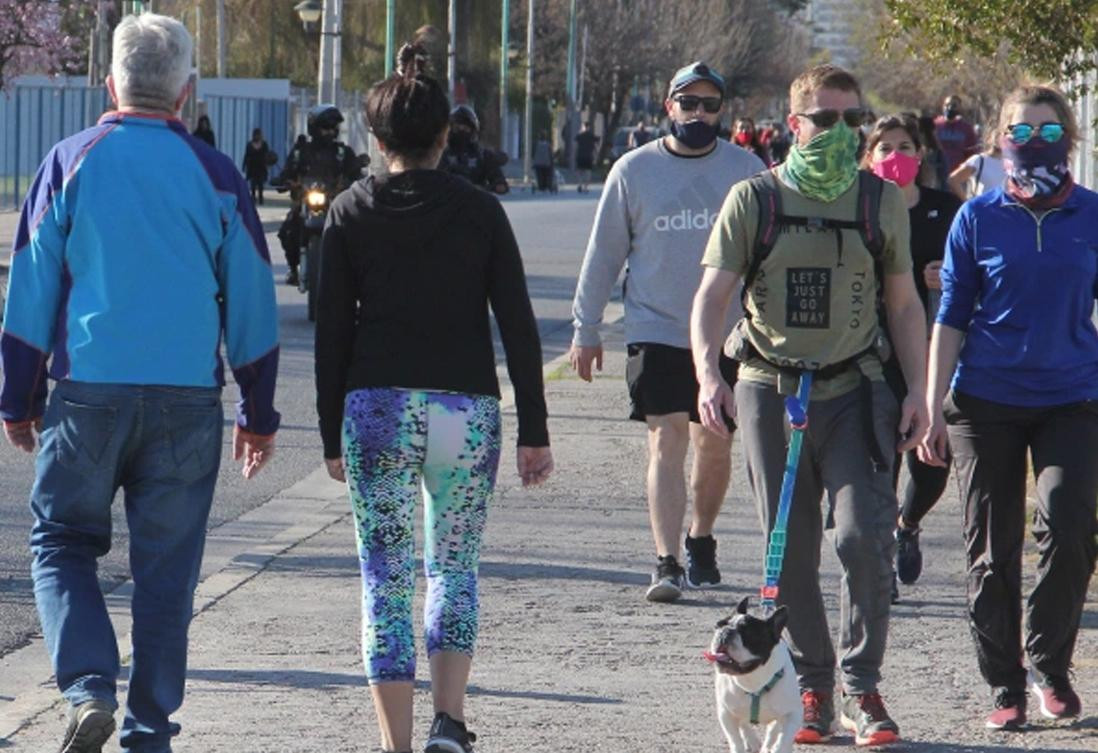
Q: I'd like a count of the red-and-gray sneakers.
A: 2